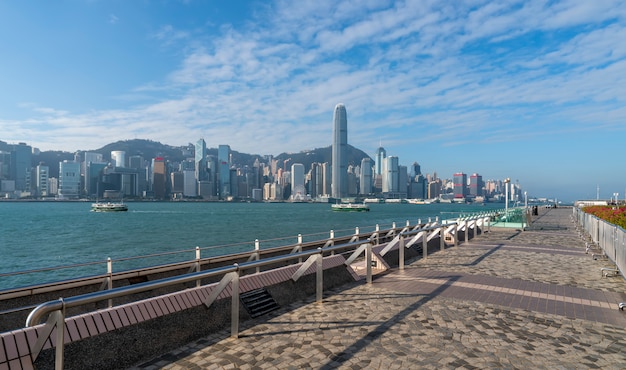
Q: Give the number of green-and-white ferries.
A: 2